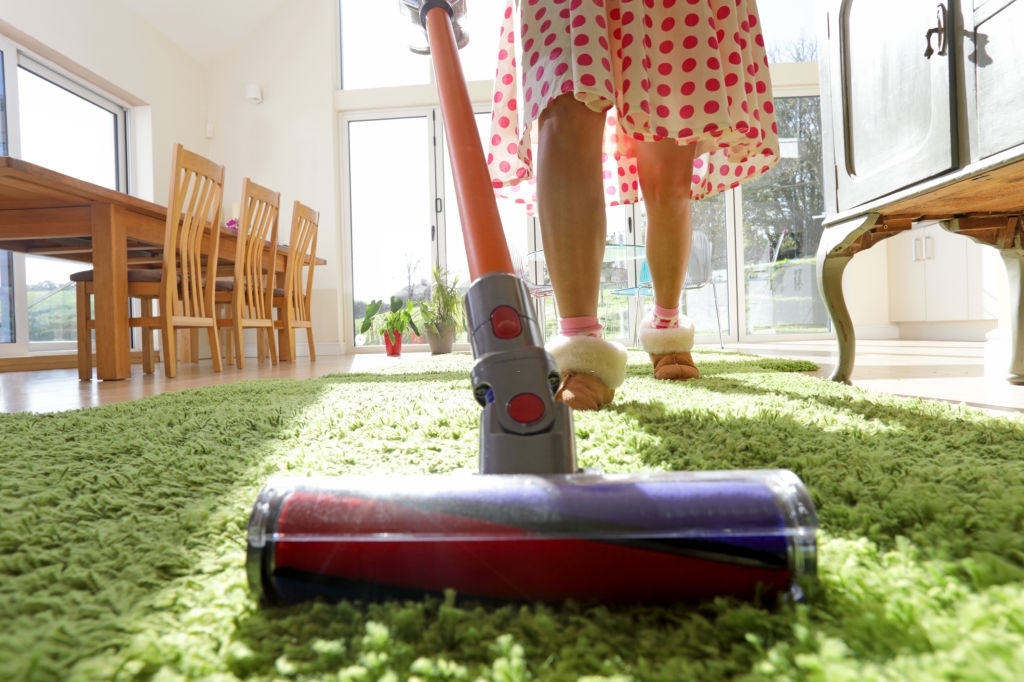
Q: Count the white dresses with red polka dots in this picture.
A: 1